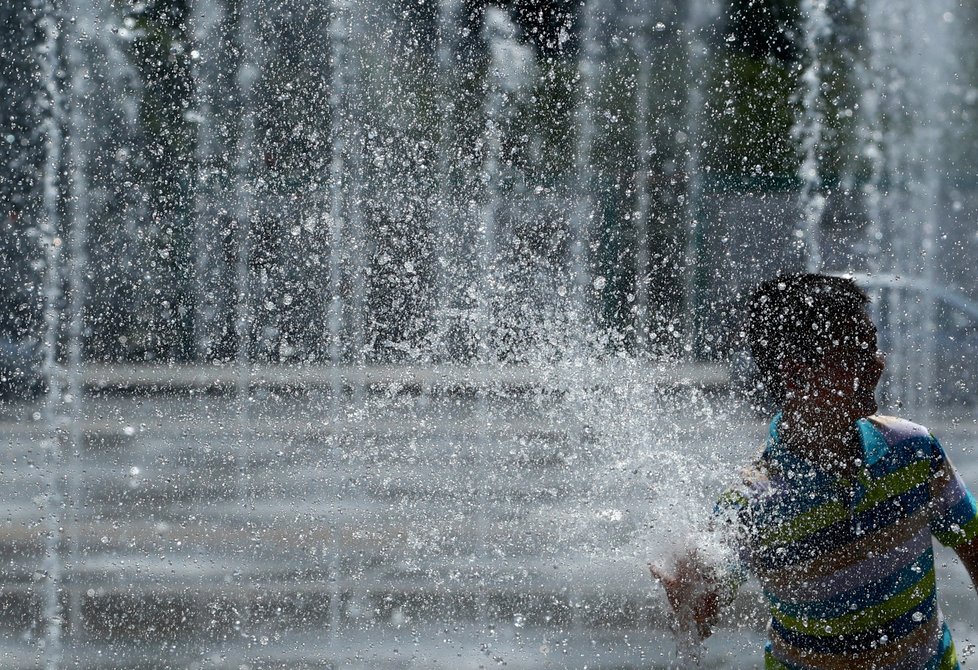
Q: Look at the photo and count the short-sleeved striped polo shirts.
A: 1